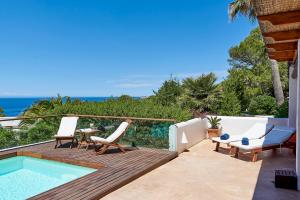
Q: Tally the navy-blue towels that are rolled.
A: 2